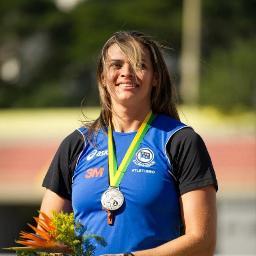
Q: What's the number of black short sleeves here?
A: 2